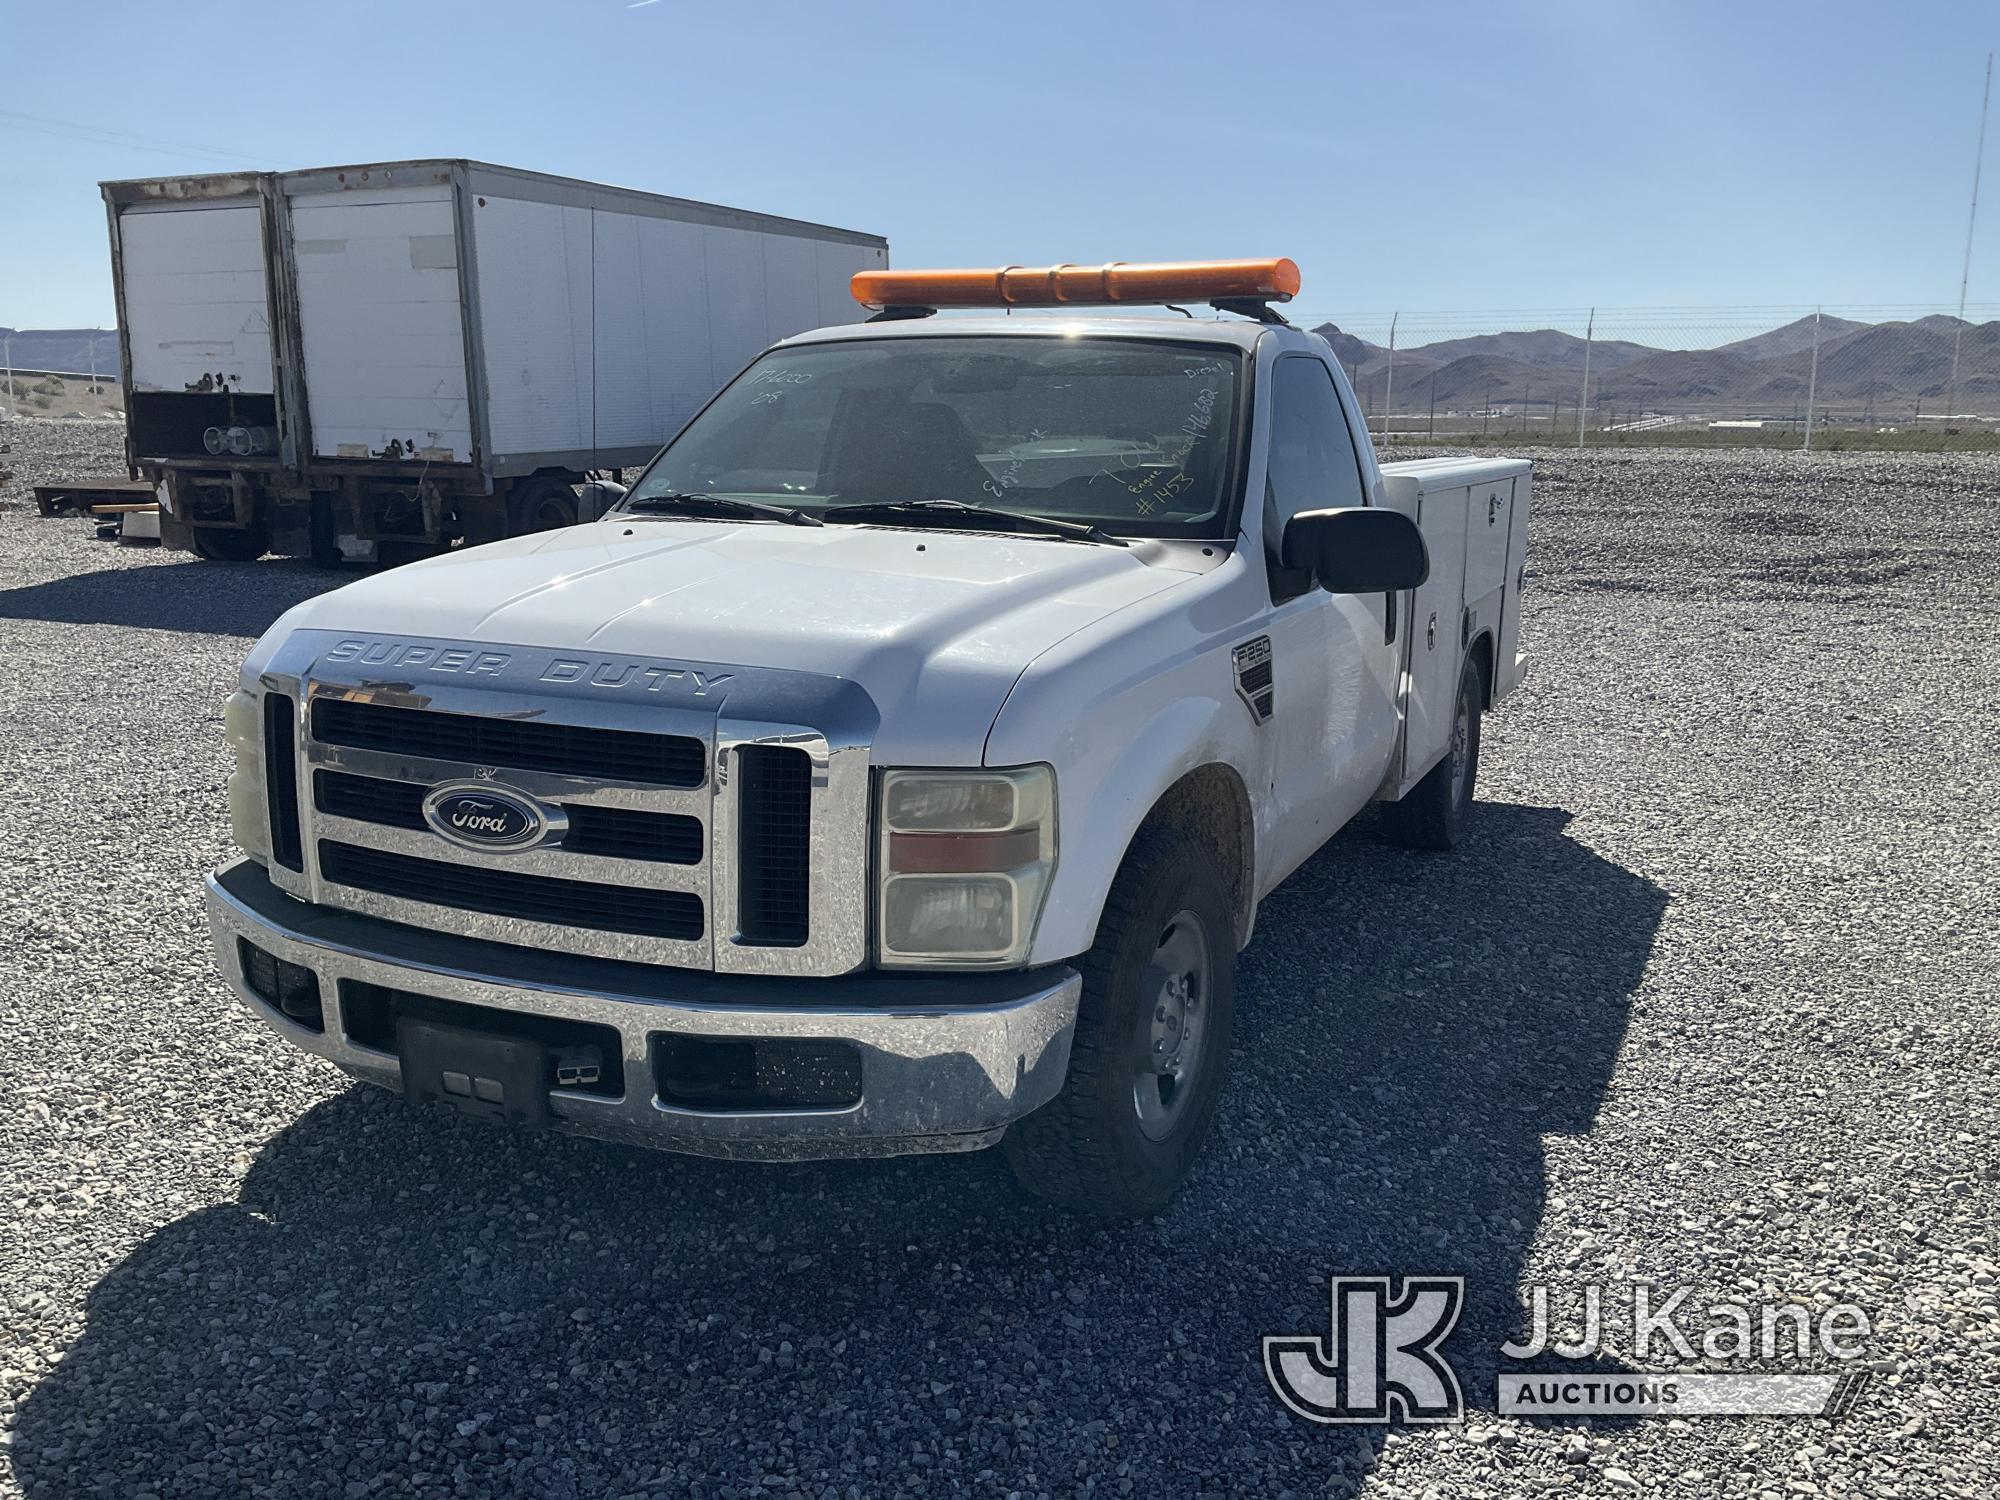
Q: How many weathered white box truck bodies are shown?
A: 2